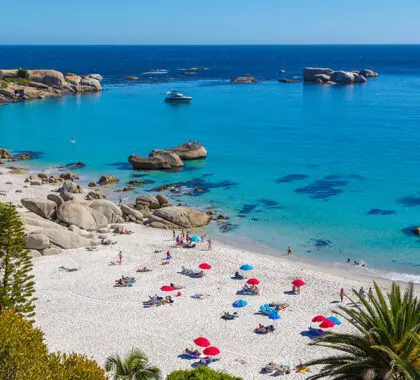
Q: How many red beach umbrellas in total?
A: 8